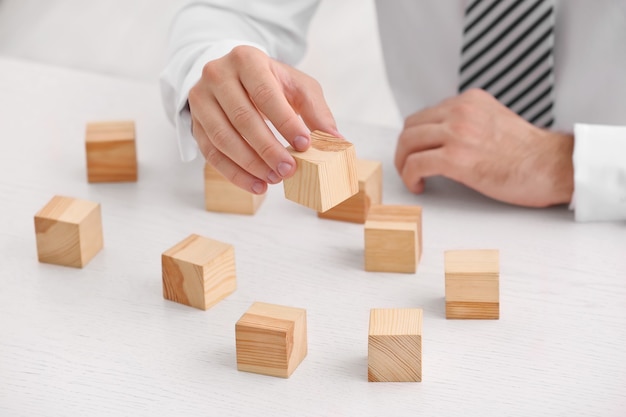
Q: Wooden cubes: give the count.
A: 10